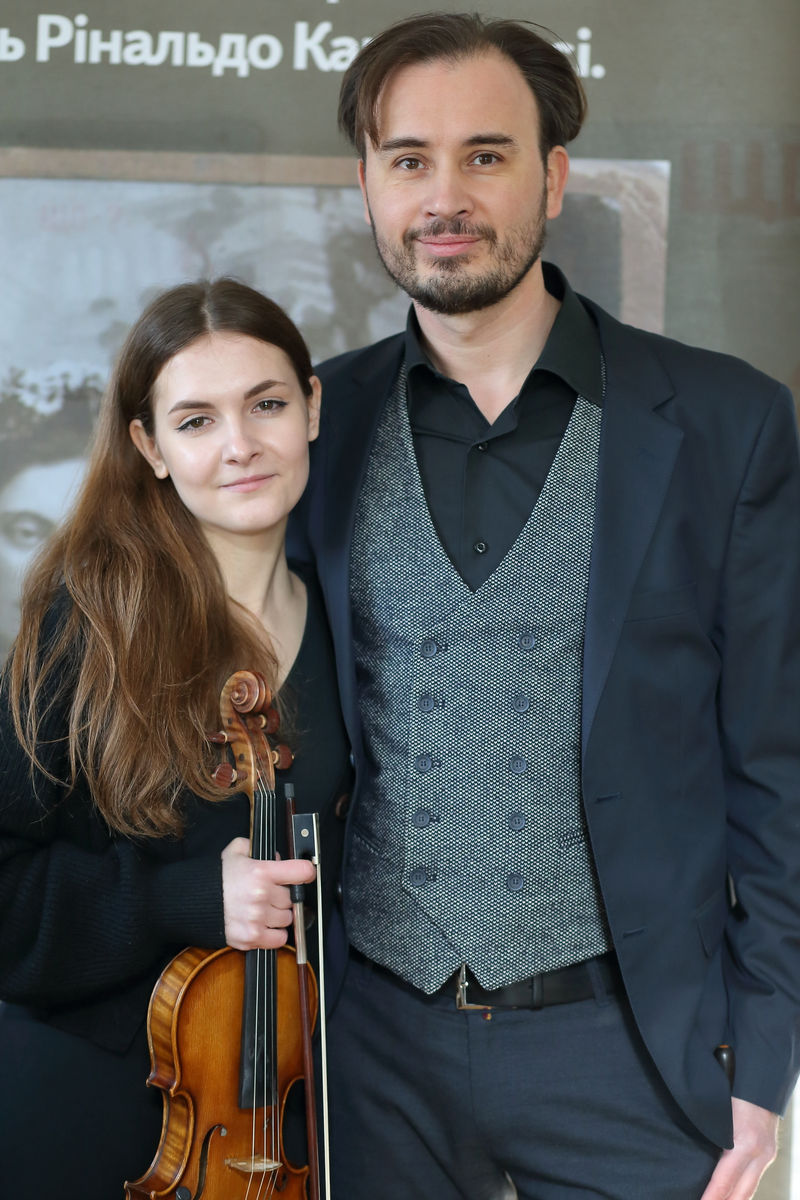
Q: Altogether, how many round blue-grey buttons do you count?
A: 10